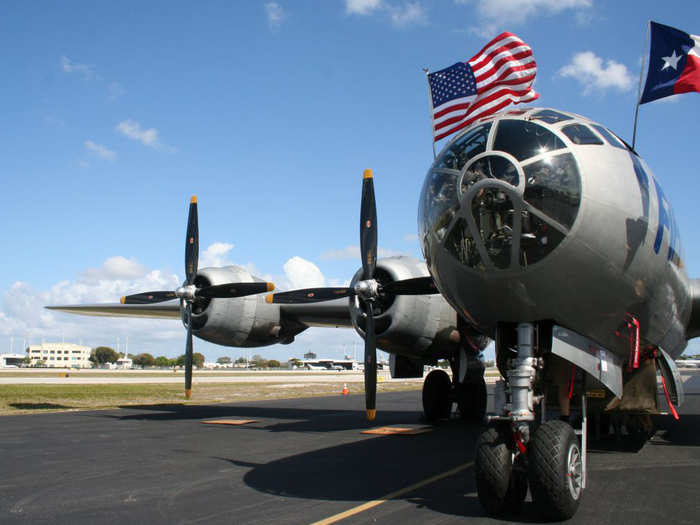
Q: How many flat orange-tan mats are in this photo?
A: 2